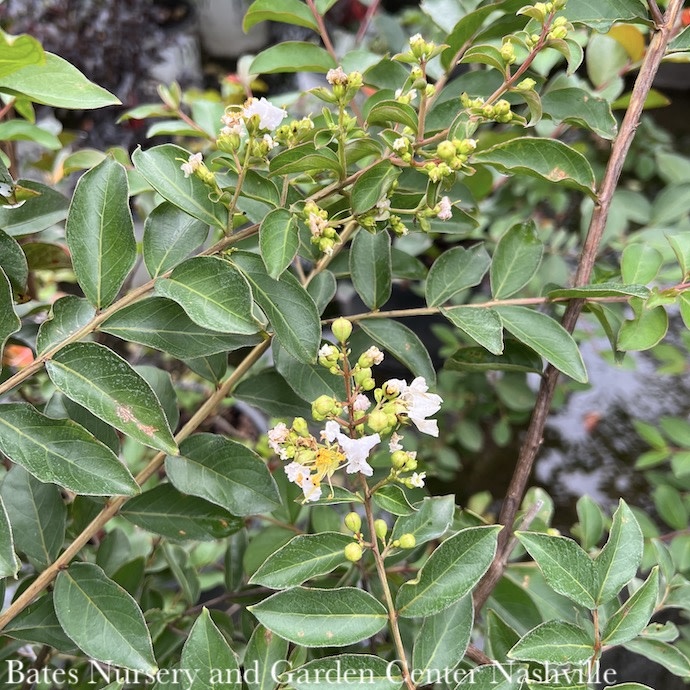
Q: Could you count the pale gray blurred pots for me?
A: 1